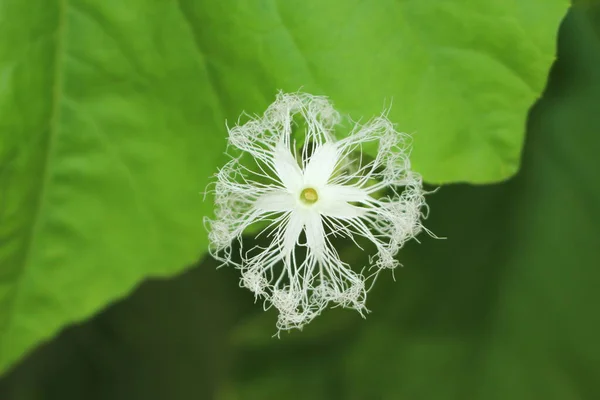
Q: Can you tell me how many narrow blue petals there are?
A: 0